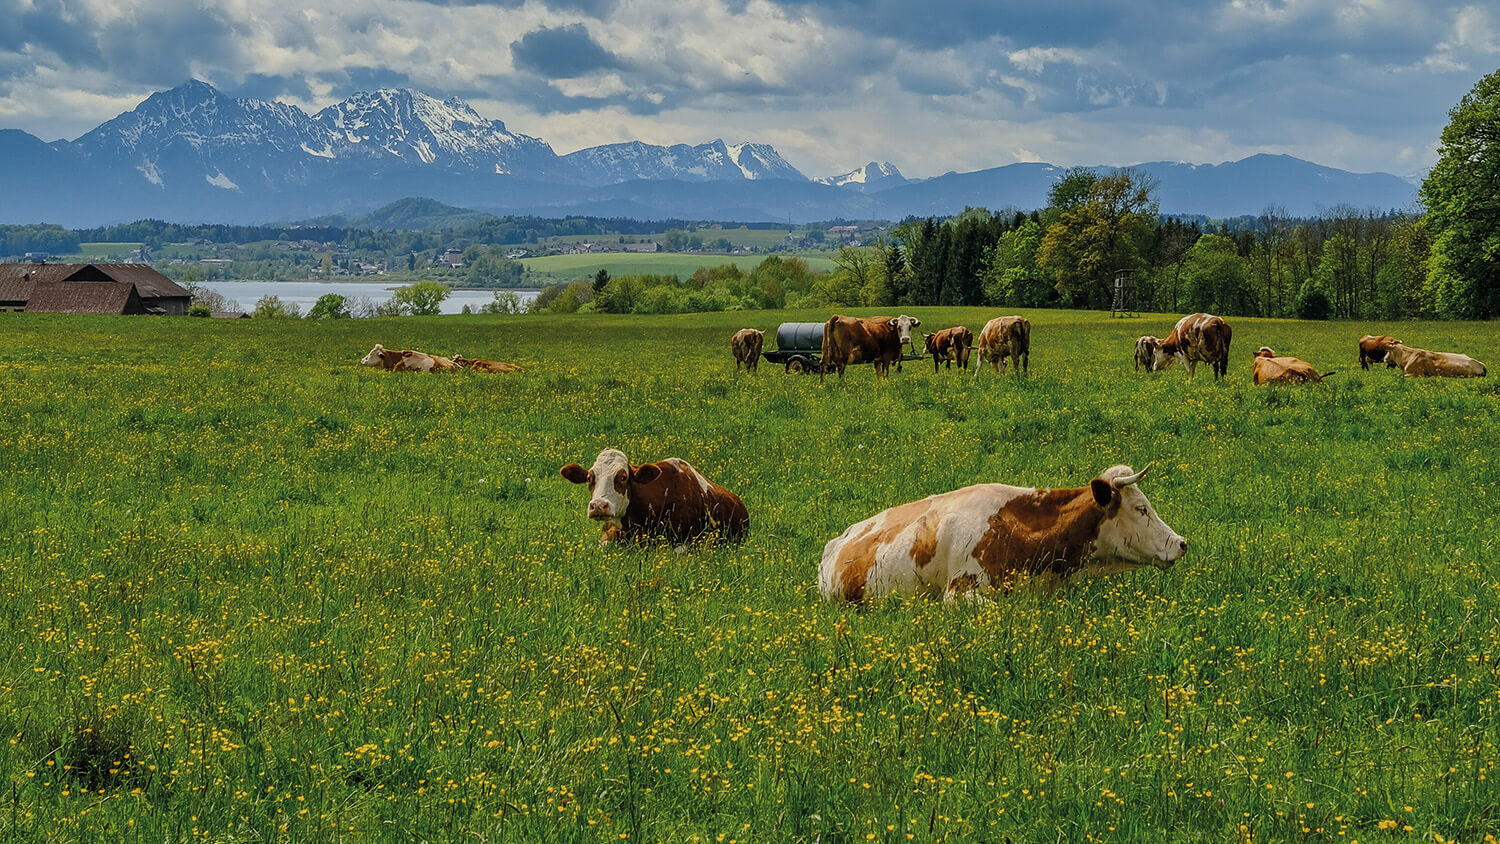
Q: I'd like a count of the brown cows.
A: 13